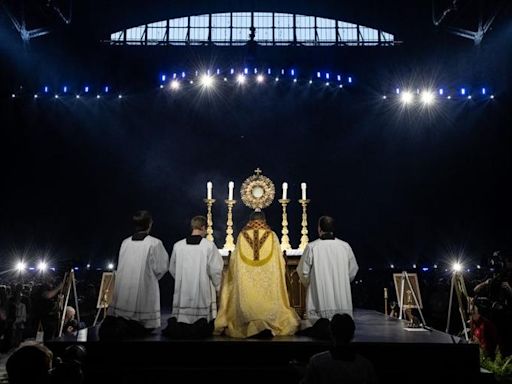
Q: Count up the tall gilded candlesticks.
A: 4